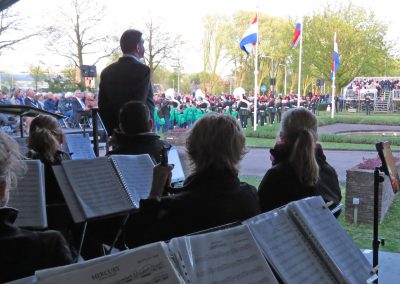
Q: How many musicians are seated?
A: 5